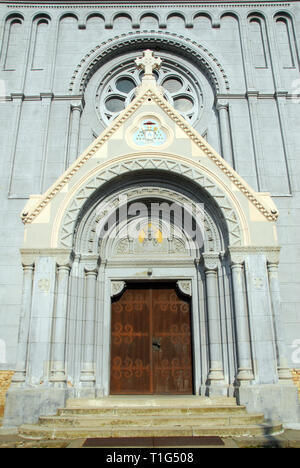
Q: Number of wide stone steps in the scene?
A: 4